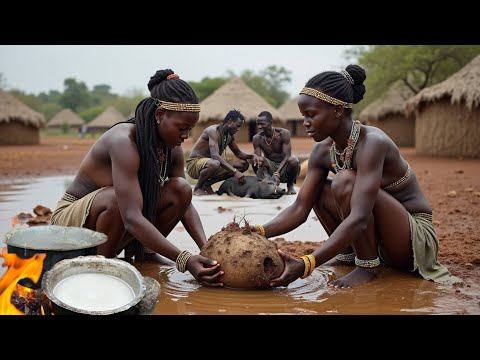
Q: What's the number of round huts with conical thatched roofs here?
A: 7